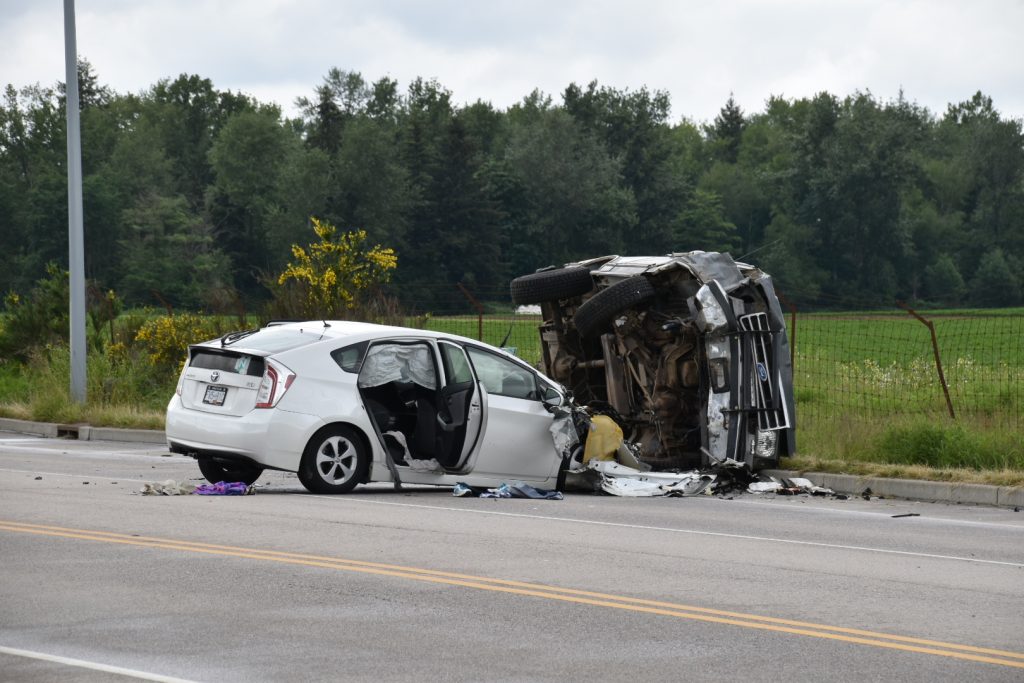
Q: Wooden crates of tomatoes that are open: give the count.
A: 0